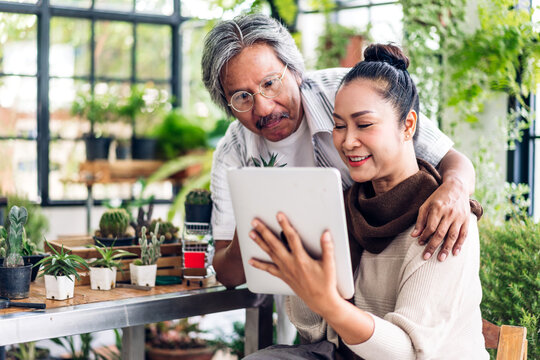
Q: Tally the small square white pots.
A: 3